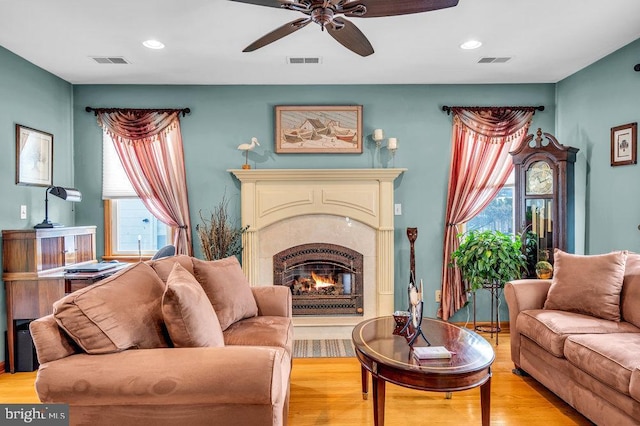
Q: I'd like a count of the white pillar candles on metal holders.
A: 2